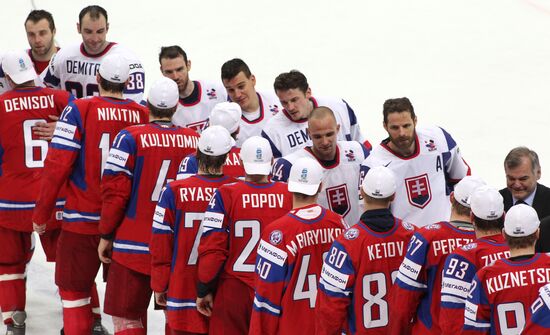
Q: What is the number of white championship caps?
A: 11